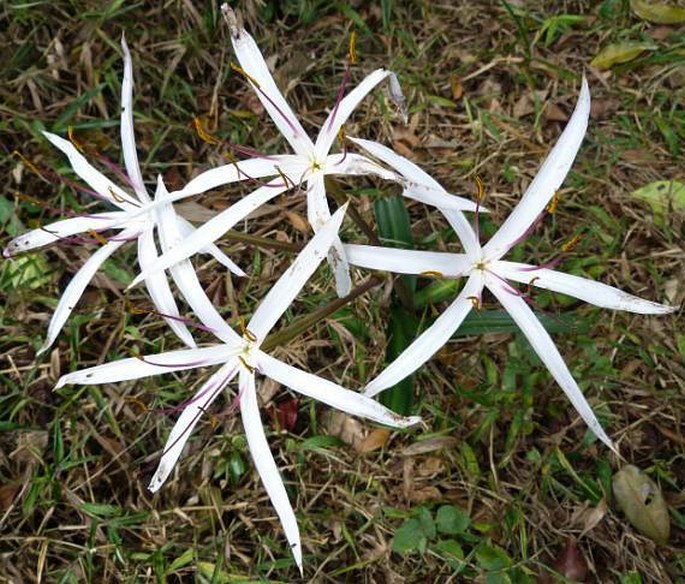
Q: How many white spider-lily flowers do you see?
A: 4